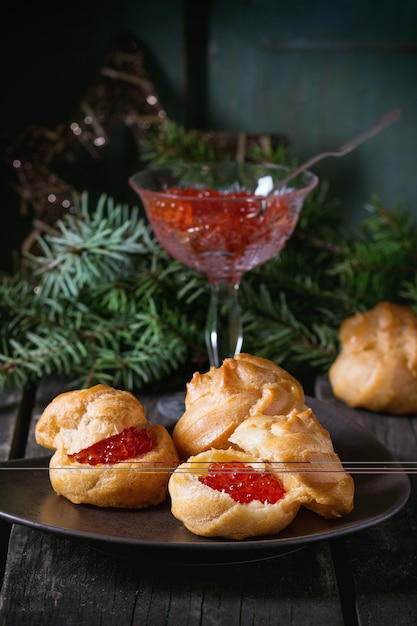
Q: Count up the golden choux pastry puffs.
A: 4